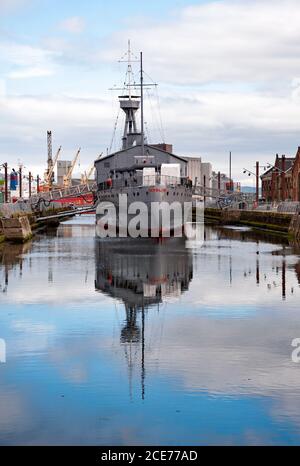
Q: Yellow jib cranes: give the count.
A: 3